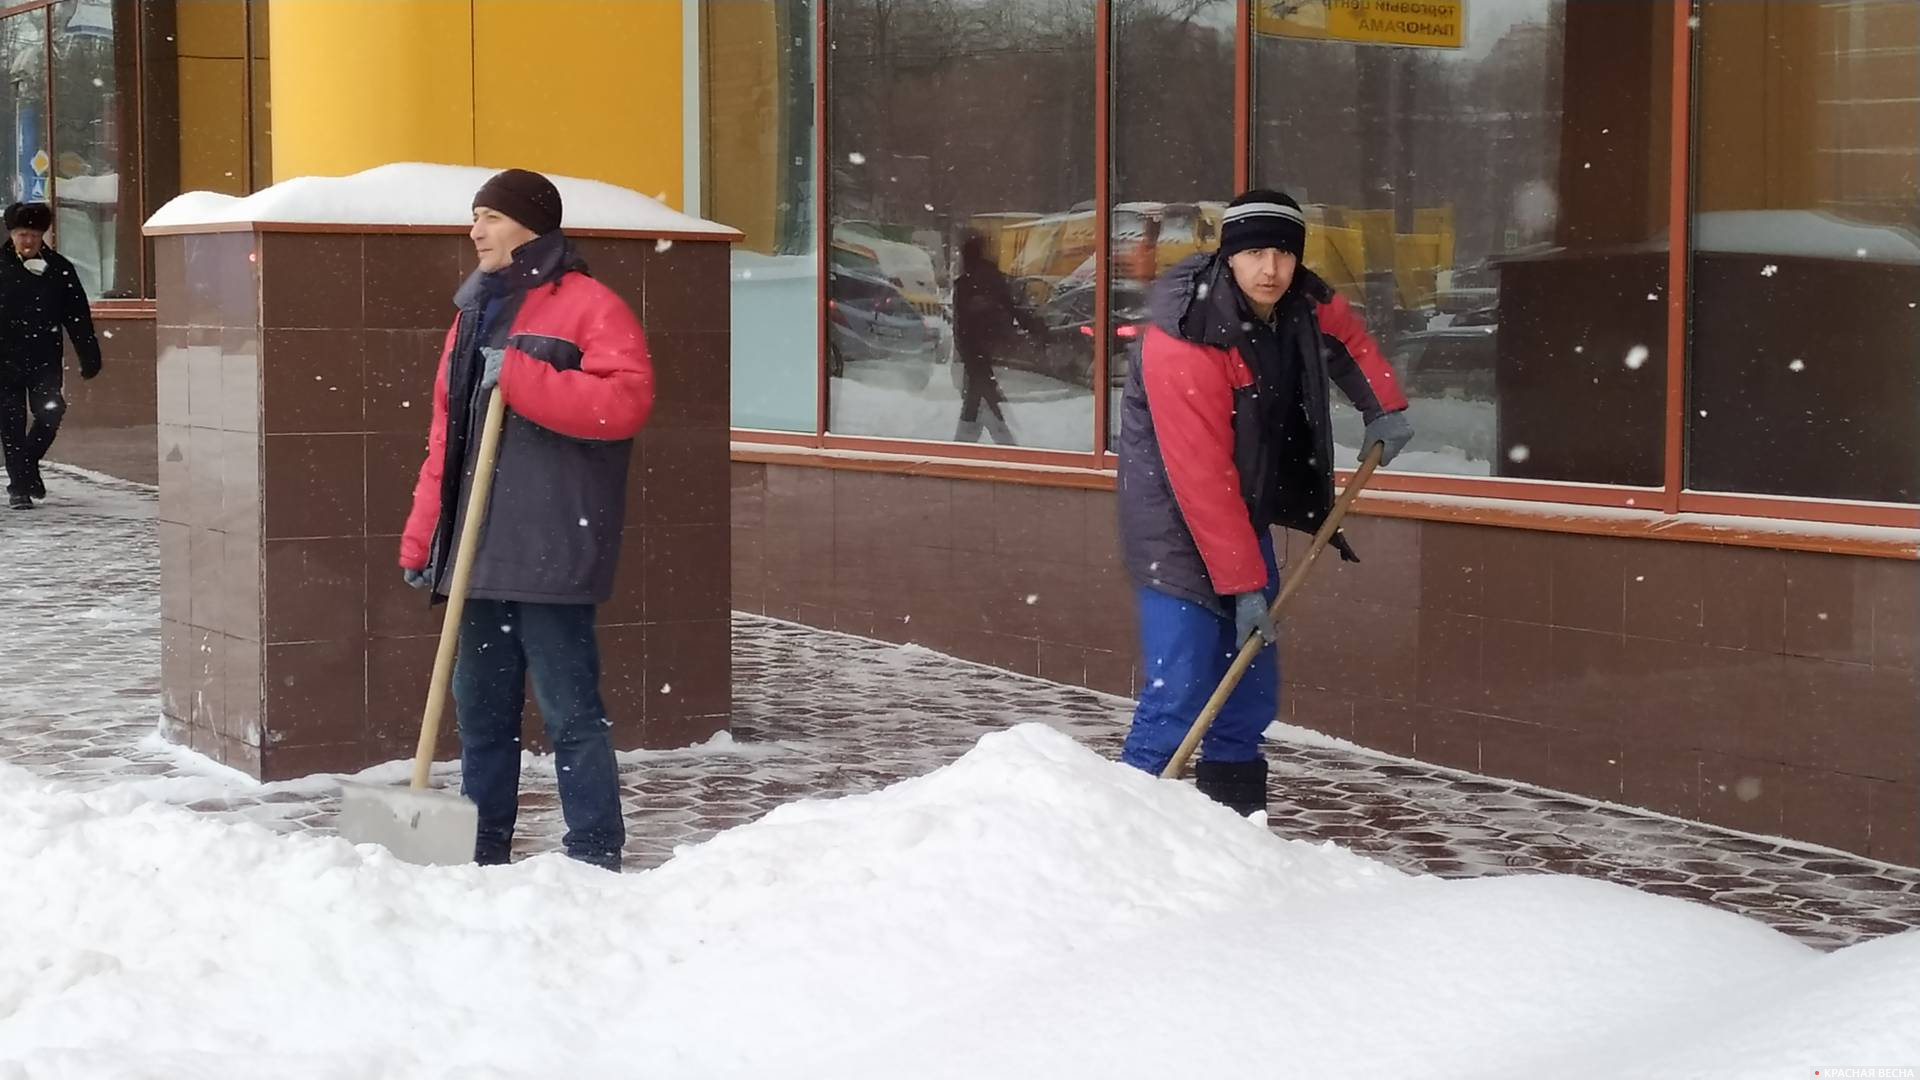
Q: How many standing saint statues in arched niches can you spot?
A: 0